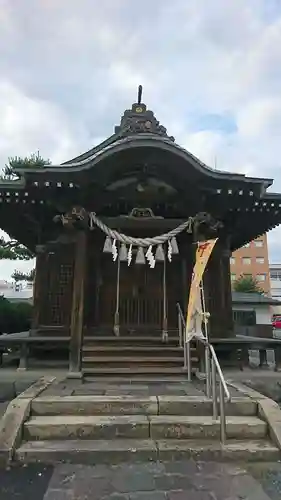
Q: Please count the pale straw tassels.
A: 5